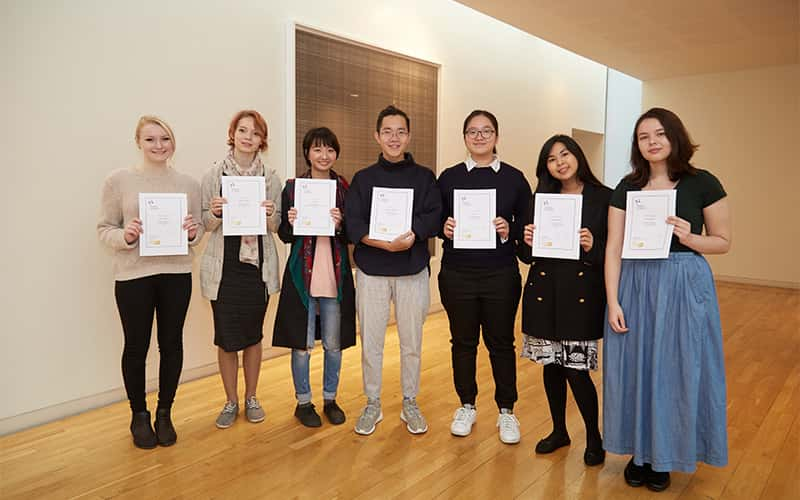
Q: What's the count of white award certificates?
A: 7